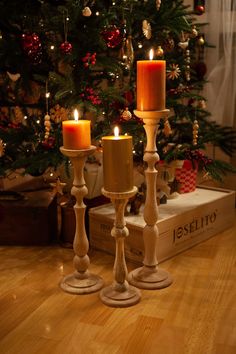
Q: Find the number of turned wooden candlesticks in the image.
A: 3